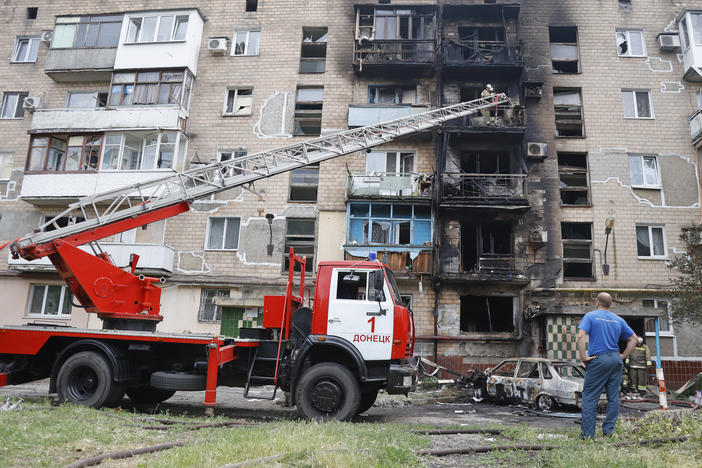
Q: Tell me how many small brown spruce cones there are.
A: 0